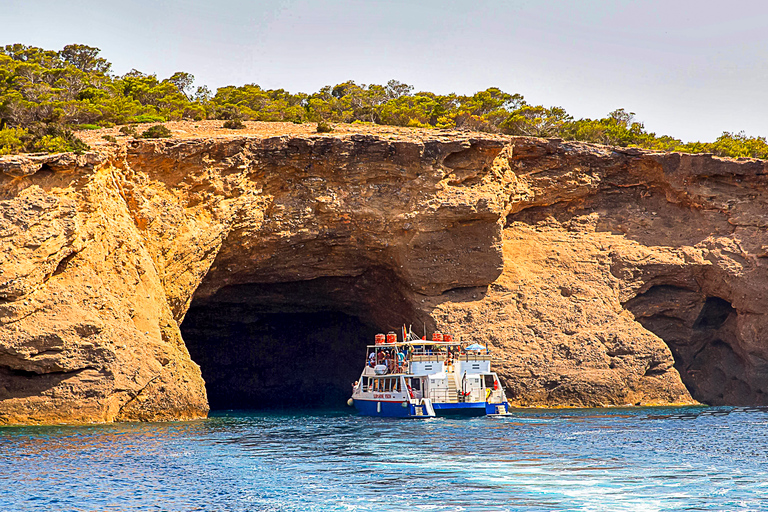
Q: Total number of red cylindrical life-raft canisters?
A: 4